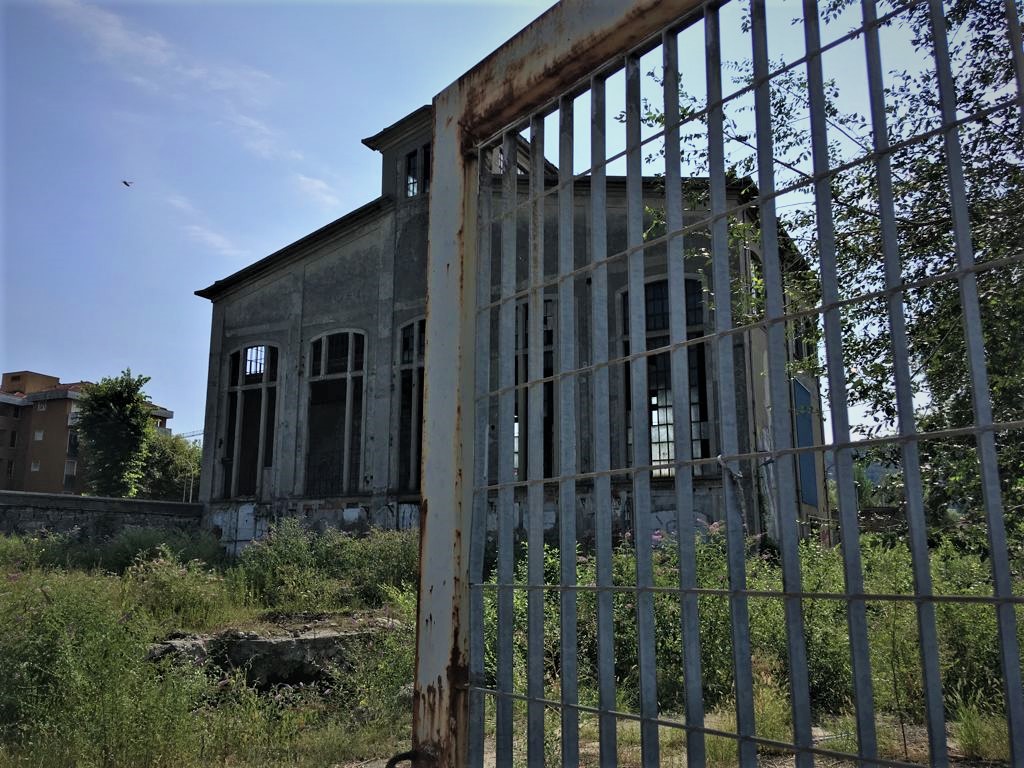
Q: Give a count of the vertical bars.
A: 13